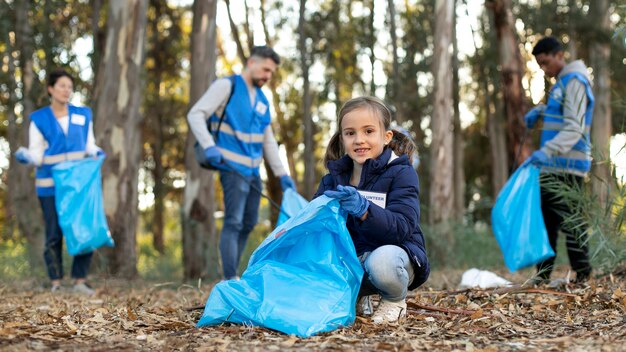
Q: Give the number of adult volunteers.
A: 3